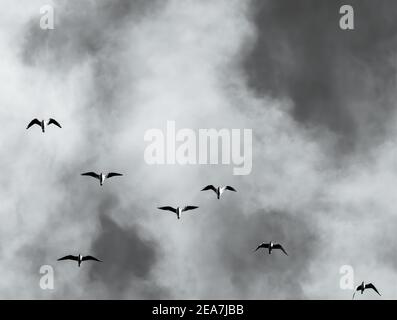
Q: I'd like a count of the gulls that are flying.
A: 7